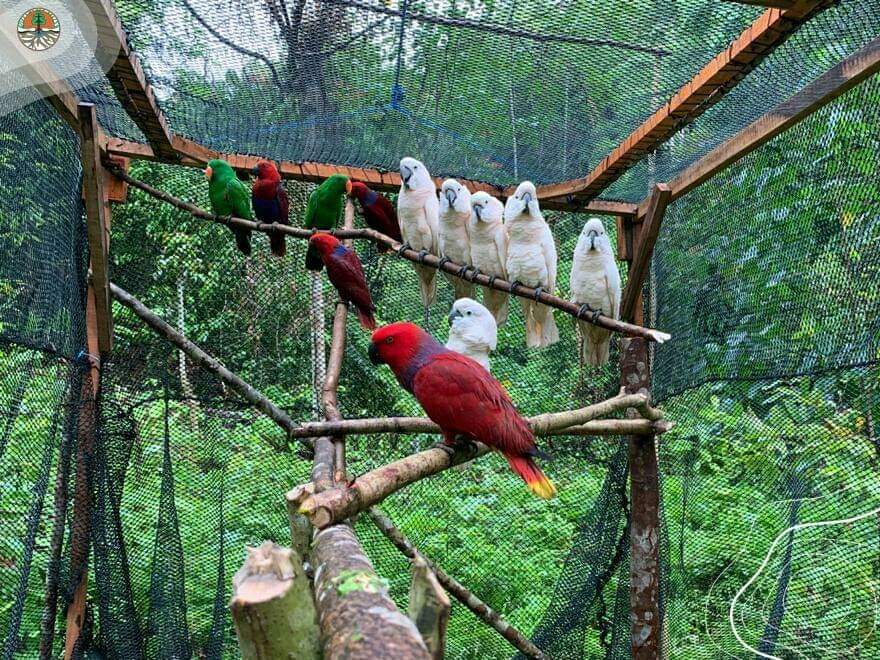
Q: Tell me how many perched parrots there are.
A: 12